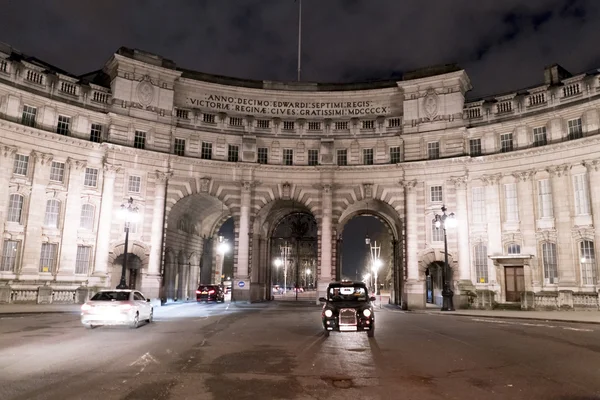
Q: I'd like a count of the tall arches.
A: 3